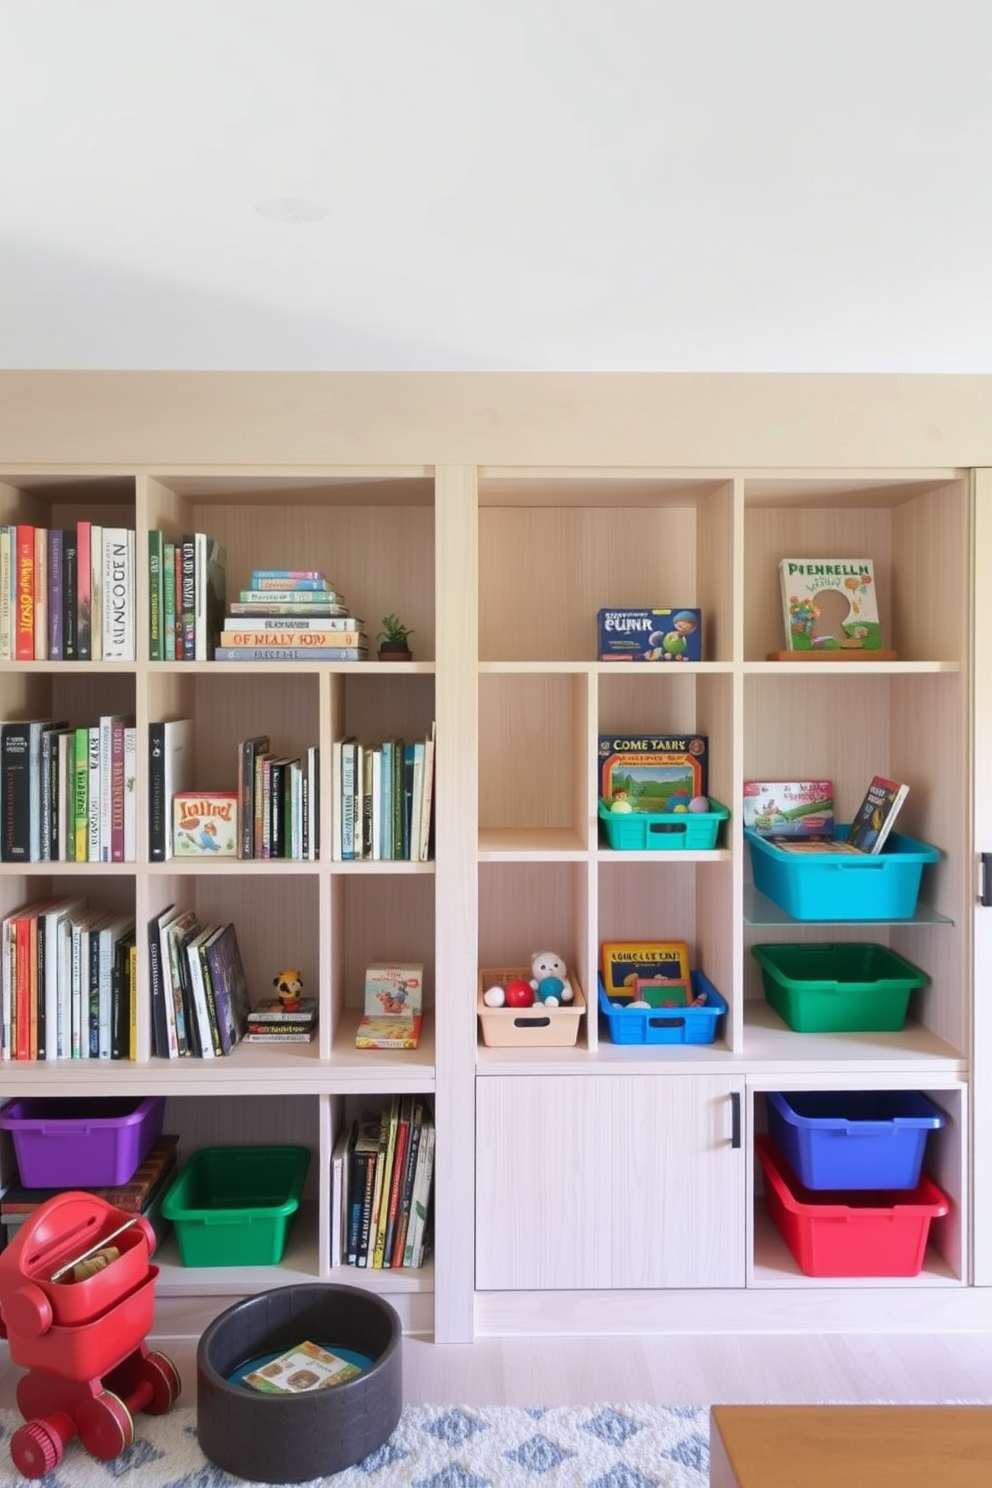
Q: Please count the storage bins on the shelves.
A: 9